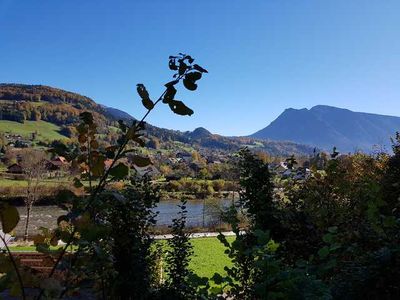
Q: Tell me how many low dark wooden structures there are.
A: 1